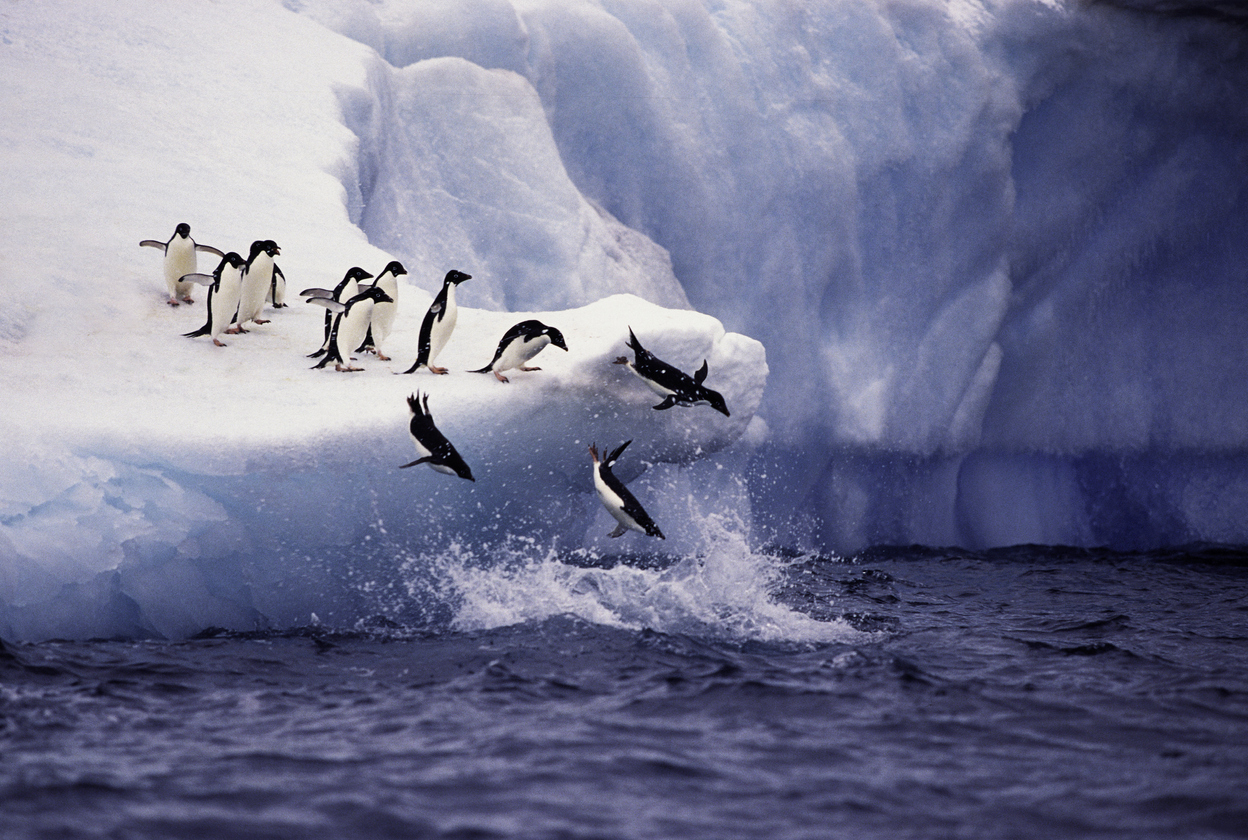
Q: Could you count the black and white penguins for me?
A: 12